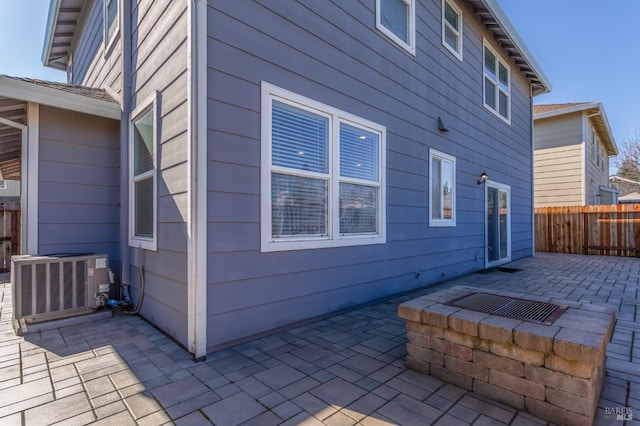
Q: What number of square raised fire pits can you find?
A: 1